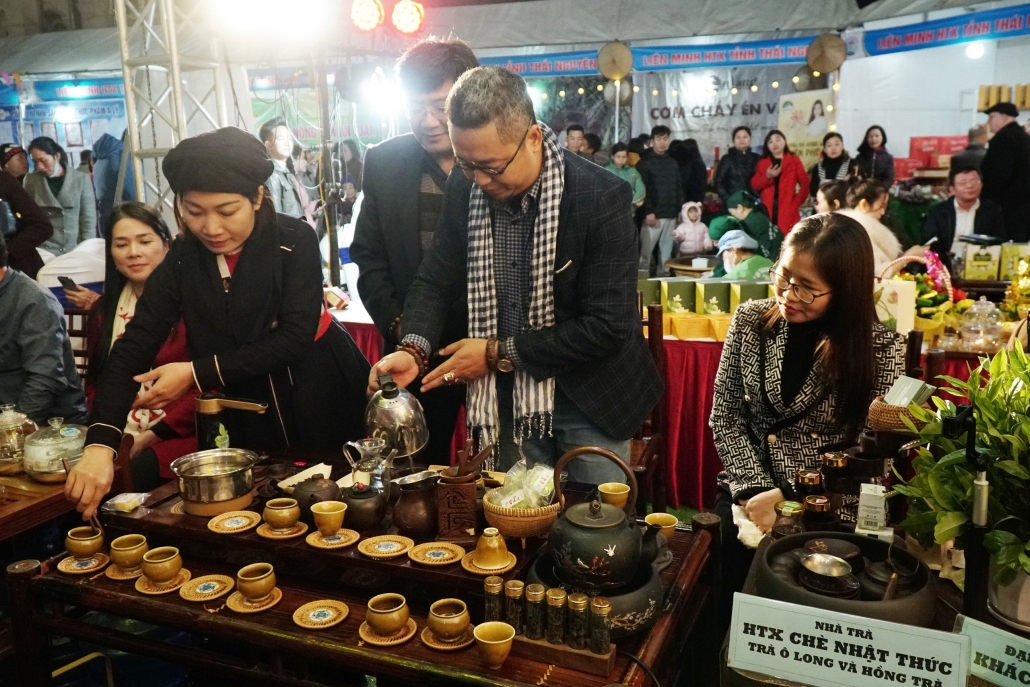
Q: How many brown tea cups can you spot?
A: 12